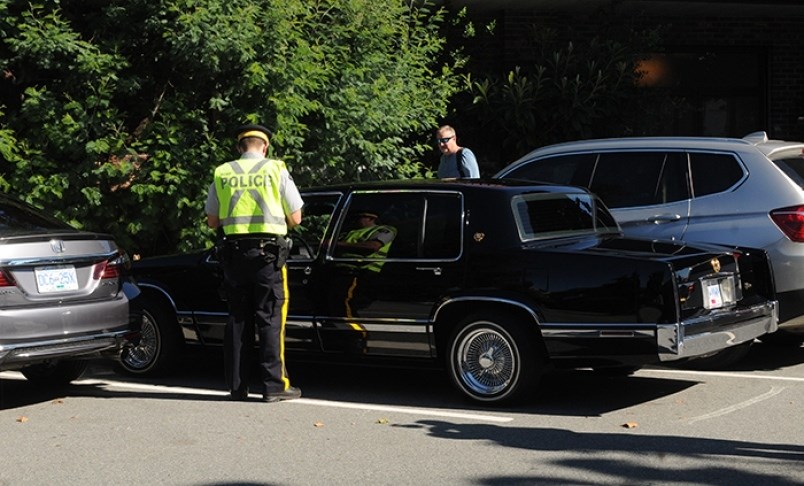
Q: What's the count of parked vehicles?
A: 3